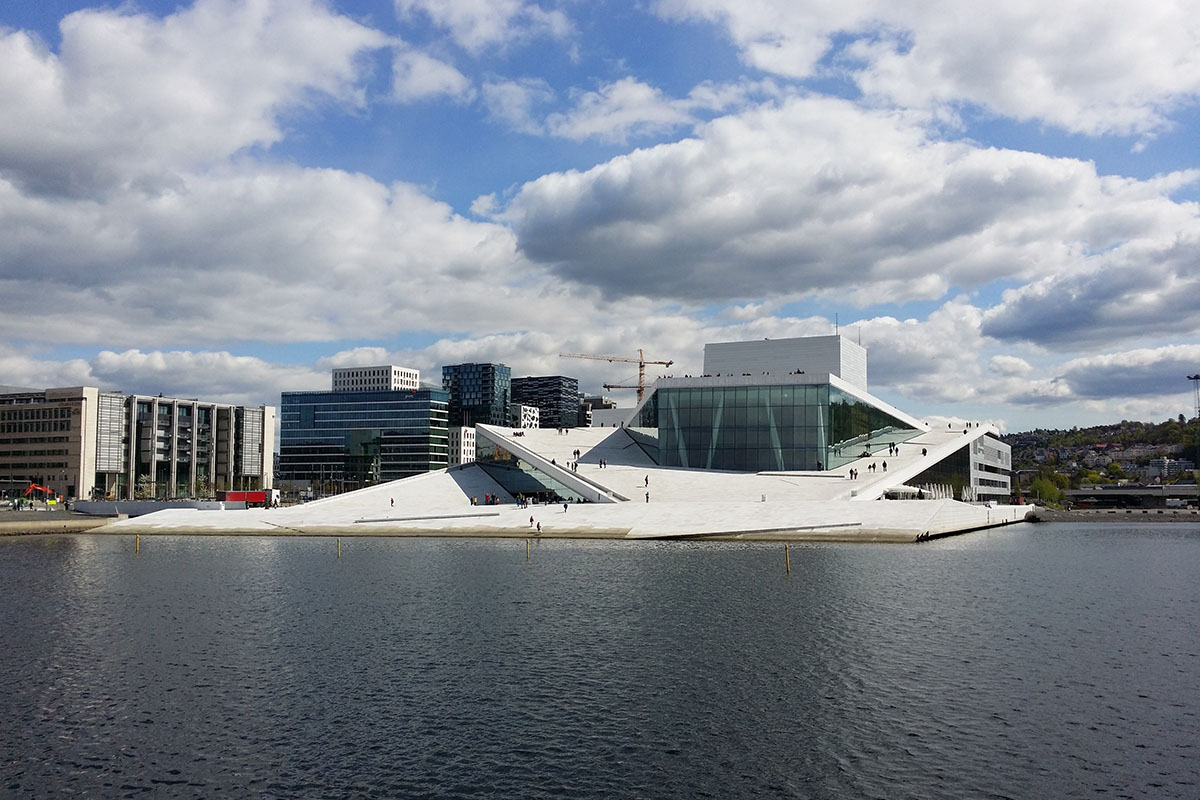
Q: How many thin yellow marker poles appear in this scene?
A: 4